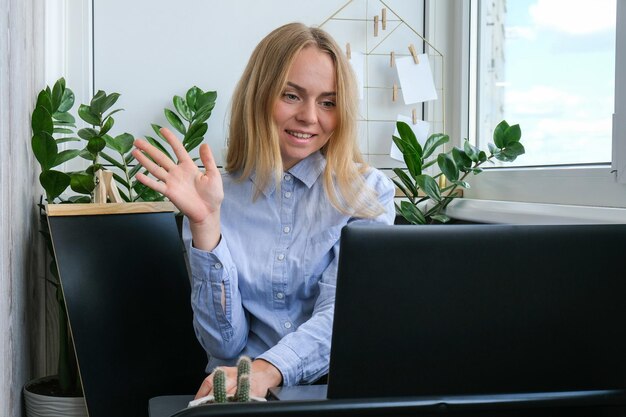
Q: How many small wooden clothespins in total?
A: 7